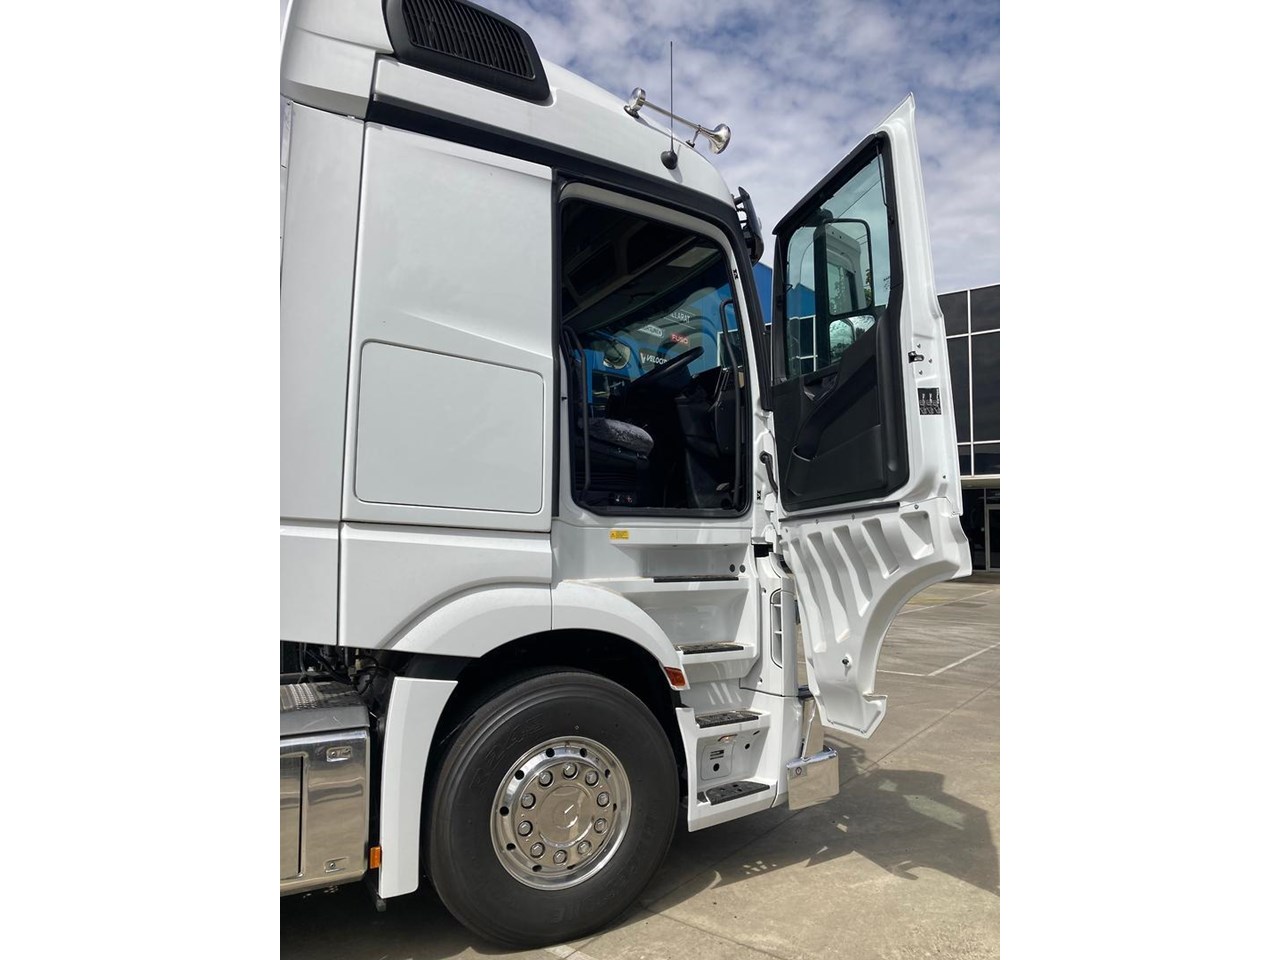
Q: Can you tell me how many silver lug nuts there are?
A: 10